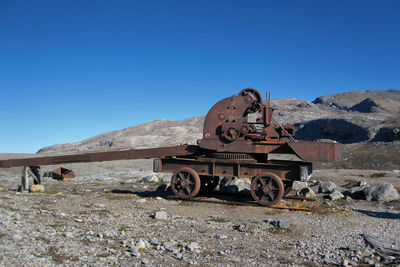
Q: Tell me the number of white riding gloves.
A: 0